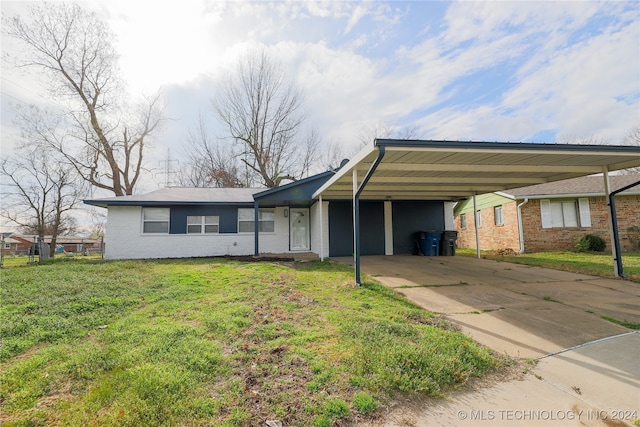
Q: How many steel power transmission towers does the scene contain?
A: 1